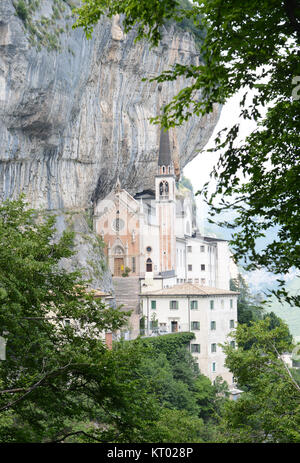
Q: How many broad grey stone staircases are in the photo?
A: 1